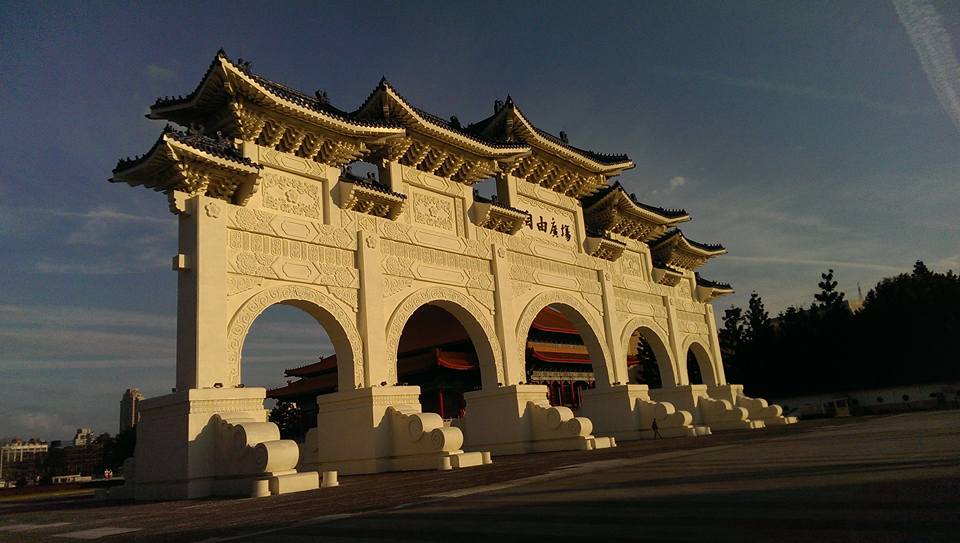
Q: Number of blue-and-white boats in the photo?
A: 0